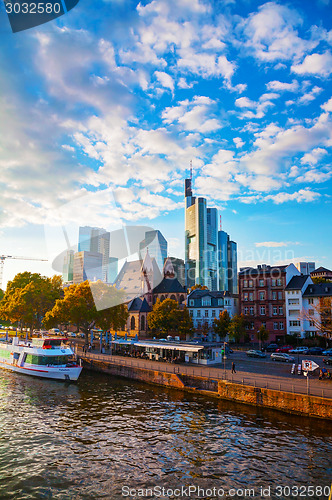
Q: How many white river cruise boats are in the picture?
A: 1